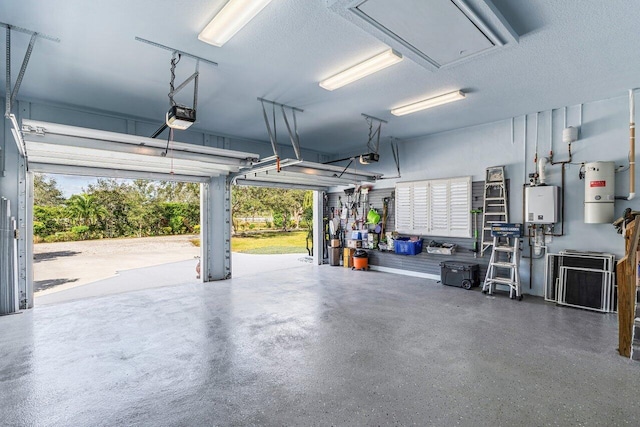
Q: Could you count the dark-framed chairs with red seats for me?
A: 0